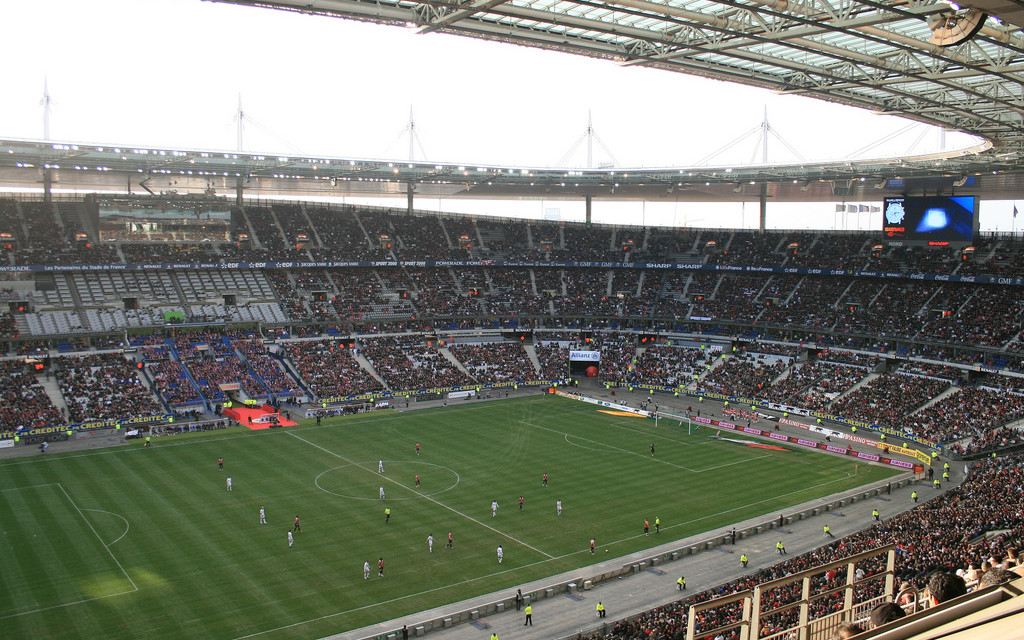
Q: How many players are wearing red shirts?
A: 10